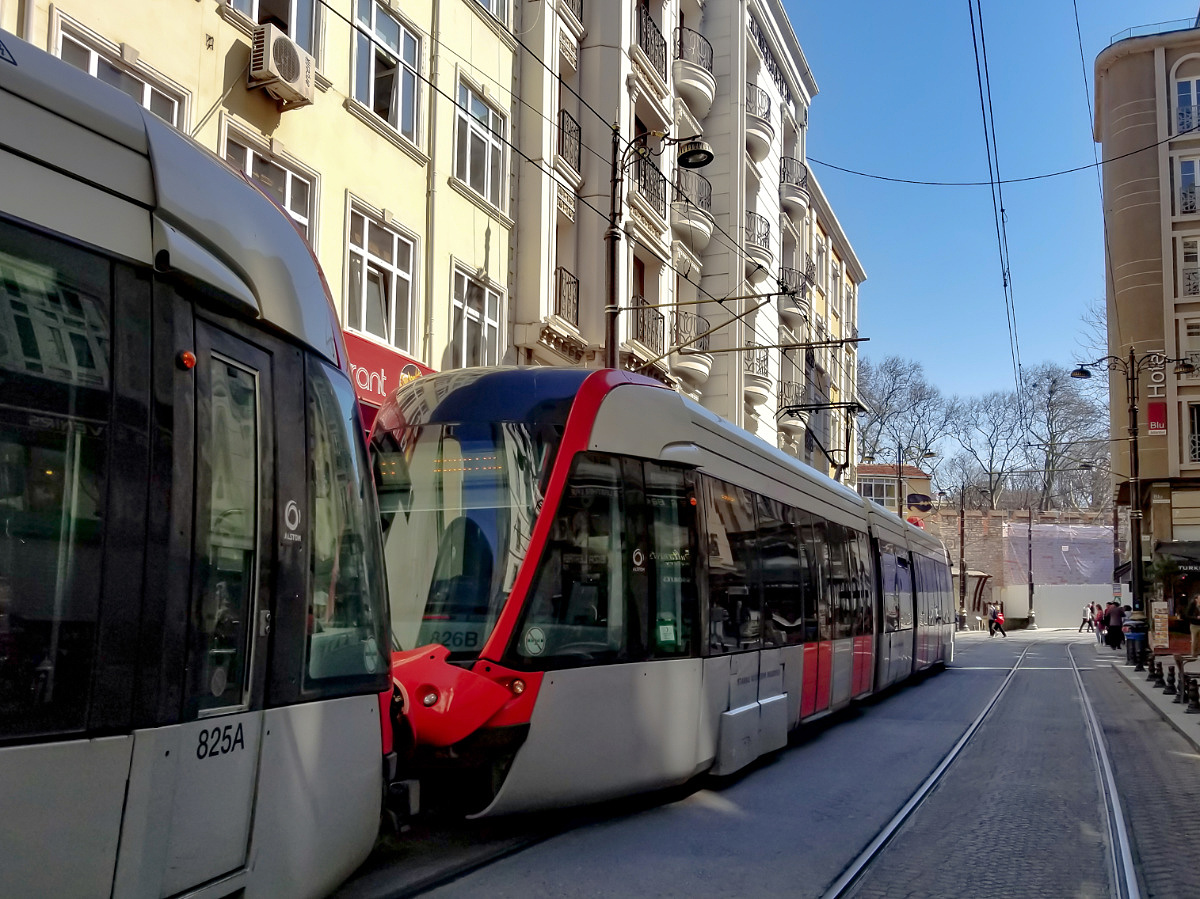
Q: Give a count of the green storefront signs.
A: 0